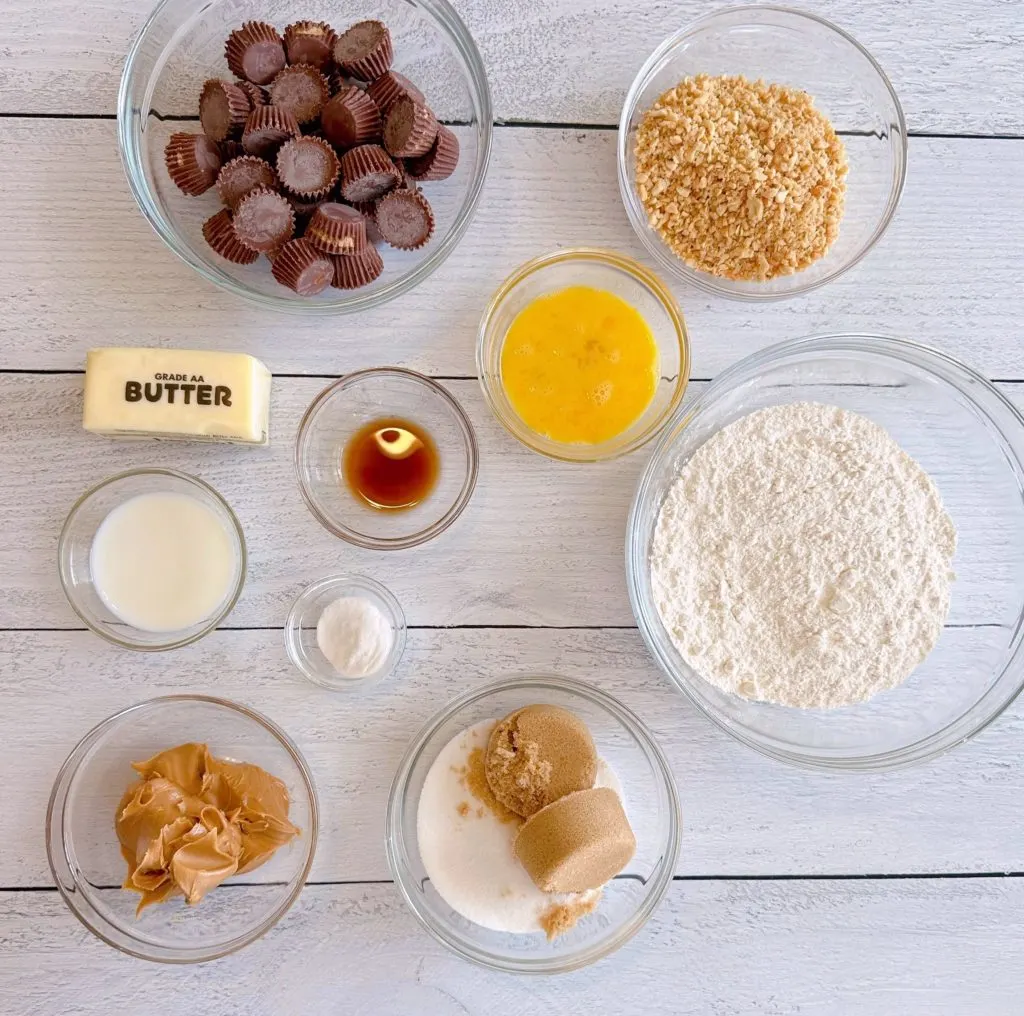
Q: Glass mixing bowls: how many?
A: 9